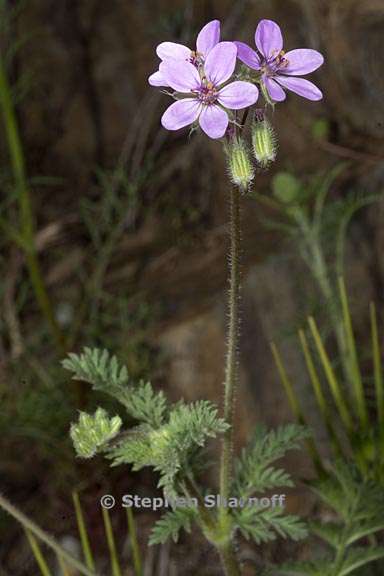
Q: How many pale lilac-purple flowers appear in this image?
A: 3